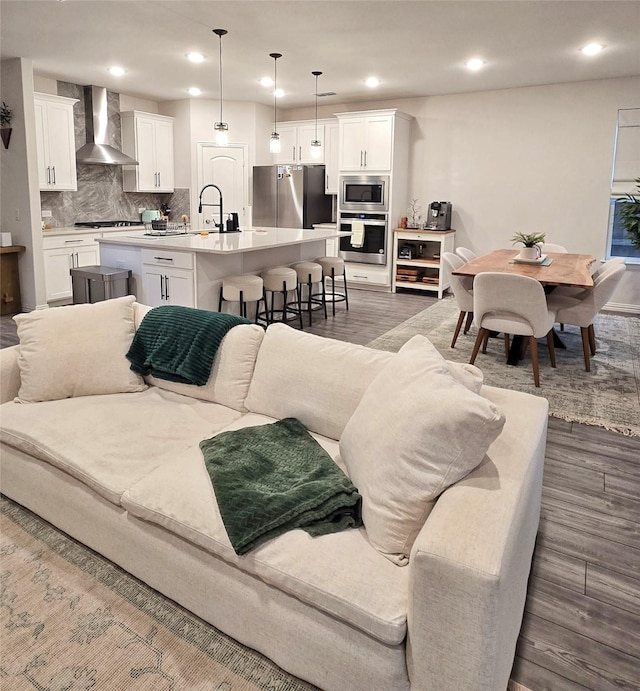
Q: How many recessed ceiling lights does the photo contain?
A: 8